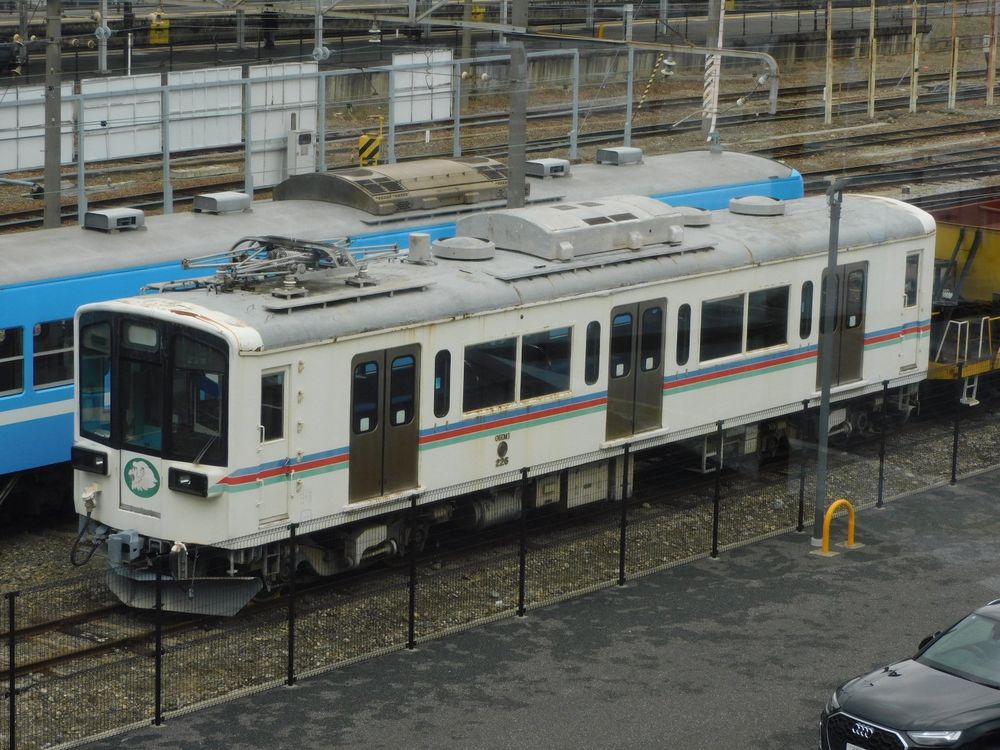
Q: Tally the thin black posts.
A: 10